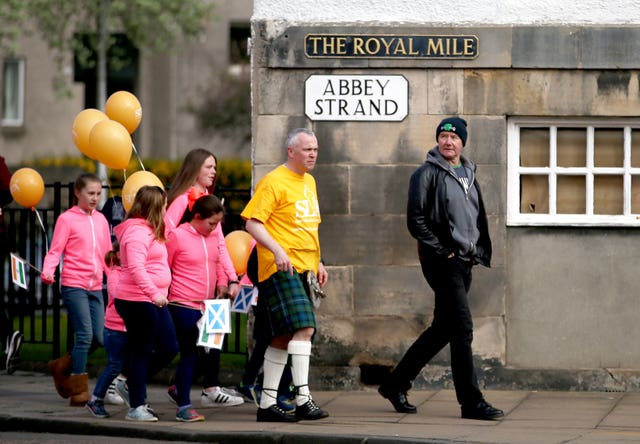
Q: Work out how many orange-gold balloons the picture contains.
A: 6